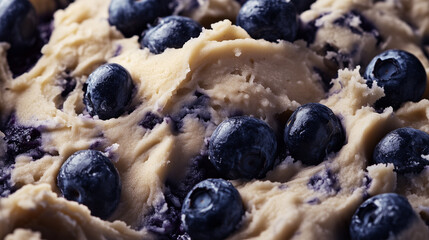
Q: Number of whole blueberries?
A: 12